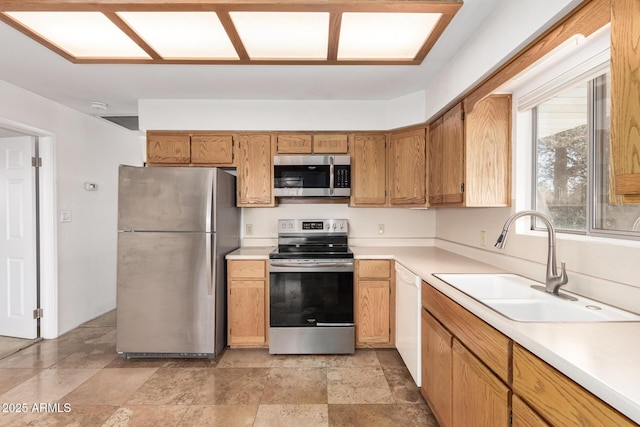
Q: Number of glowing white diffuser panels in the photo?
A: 4